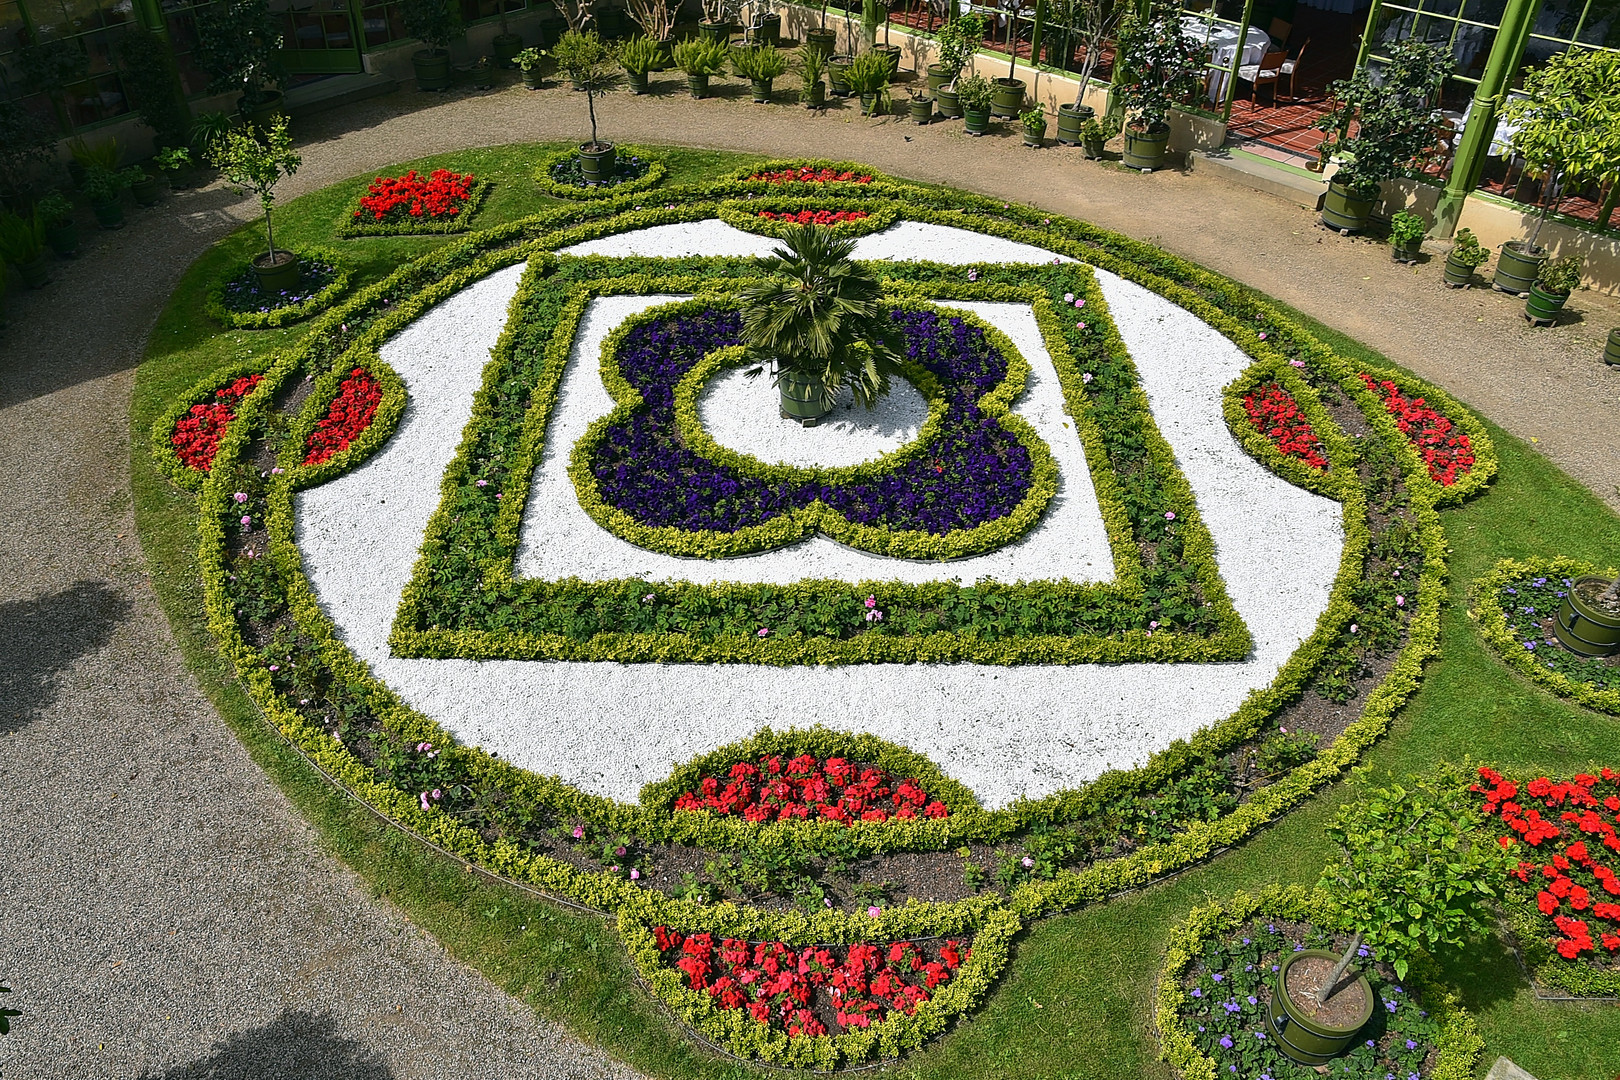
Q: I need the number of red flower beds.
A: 10